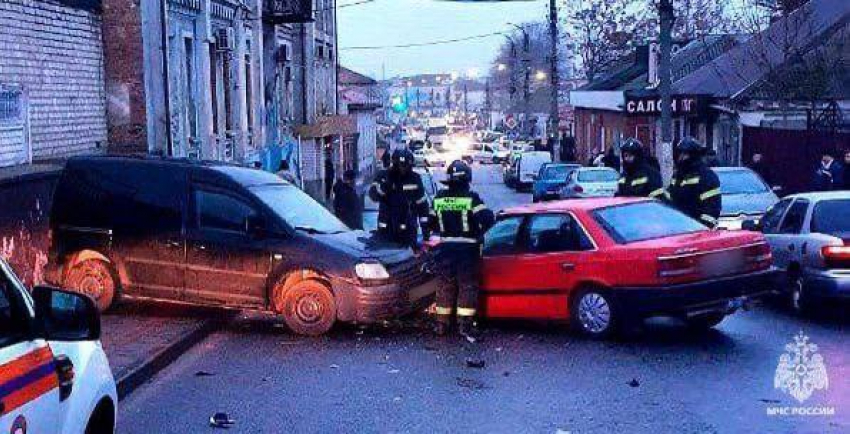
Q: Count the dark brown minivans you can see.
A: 1